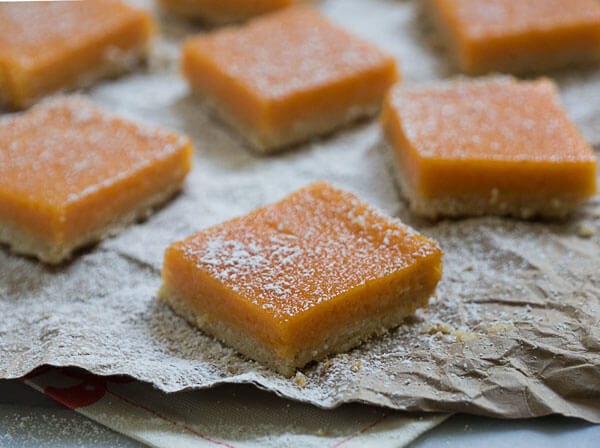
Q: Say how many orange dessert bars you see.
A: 7